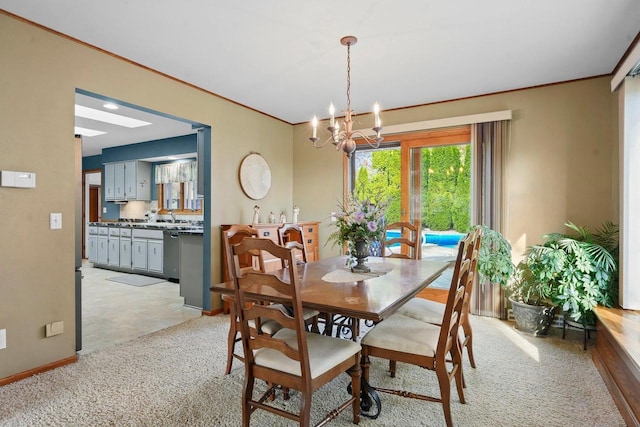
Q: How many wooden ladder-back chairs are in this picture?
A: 6